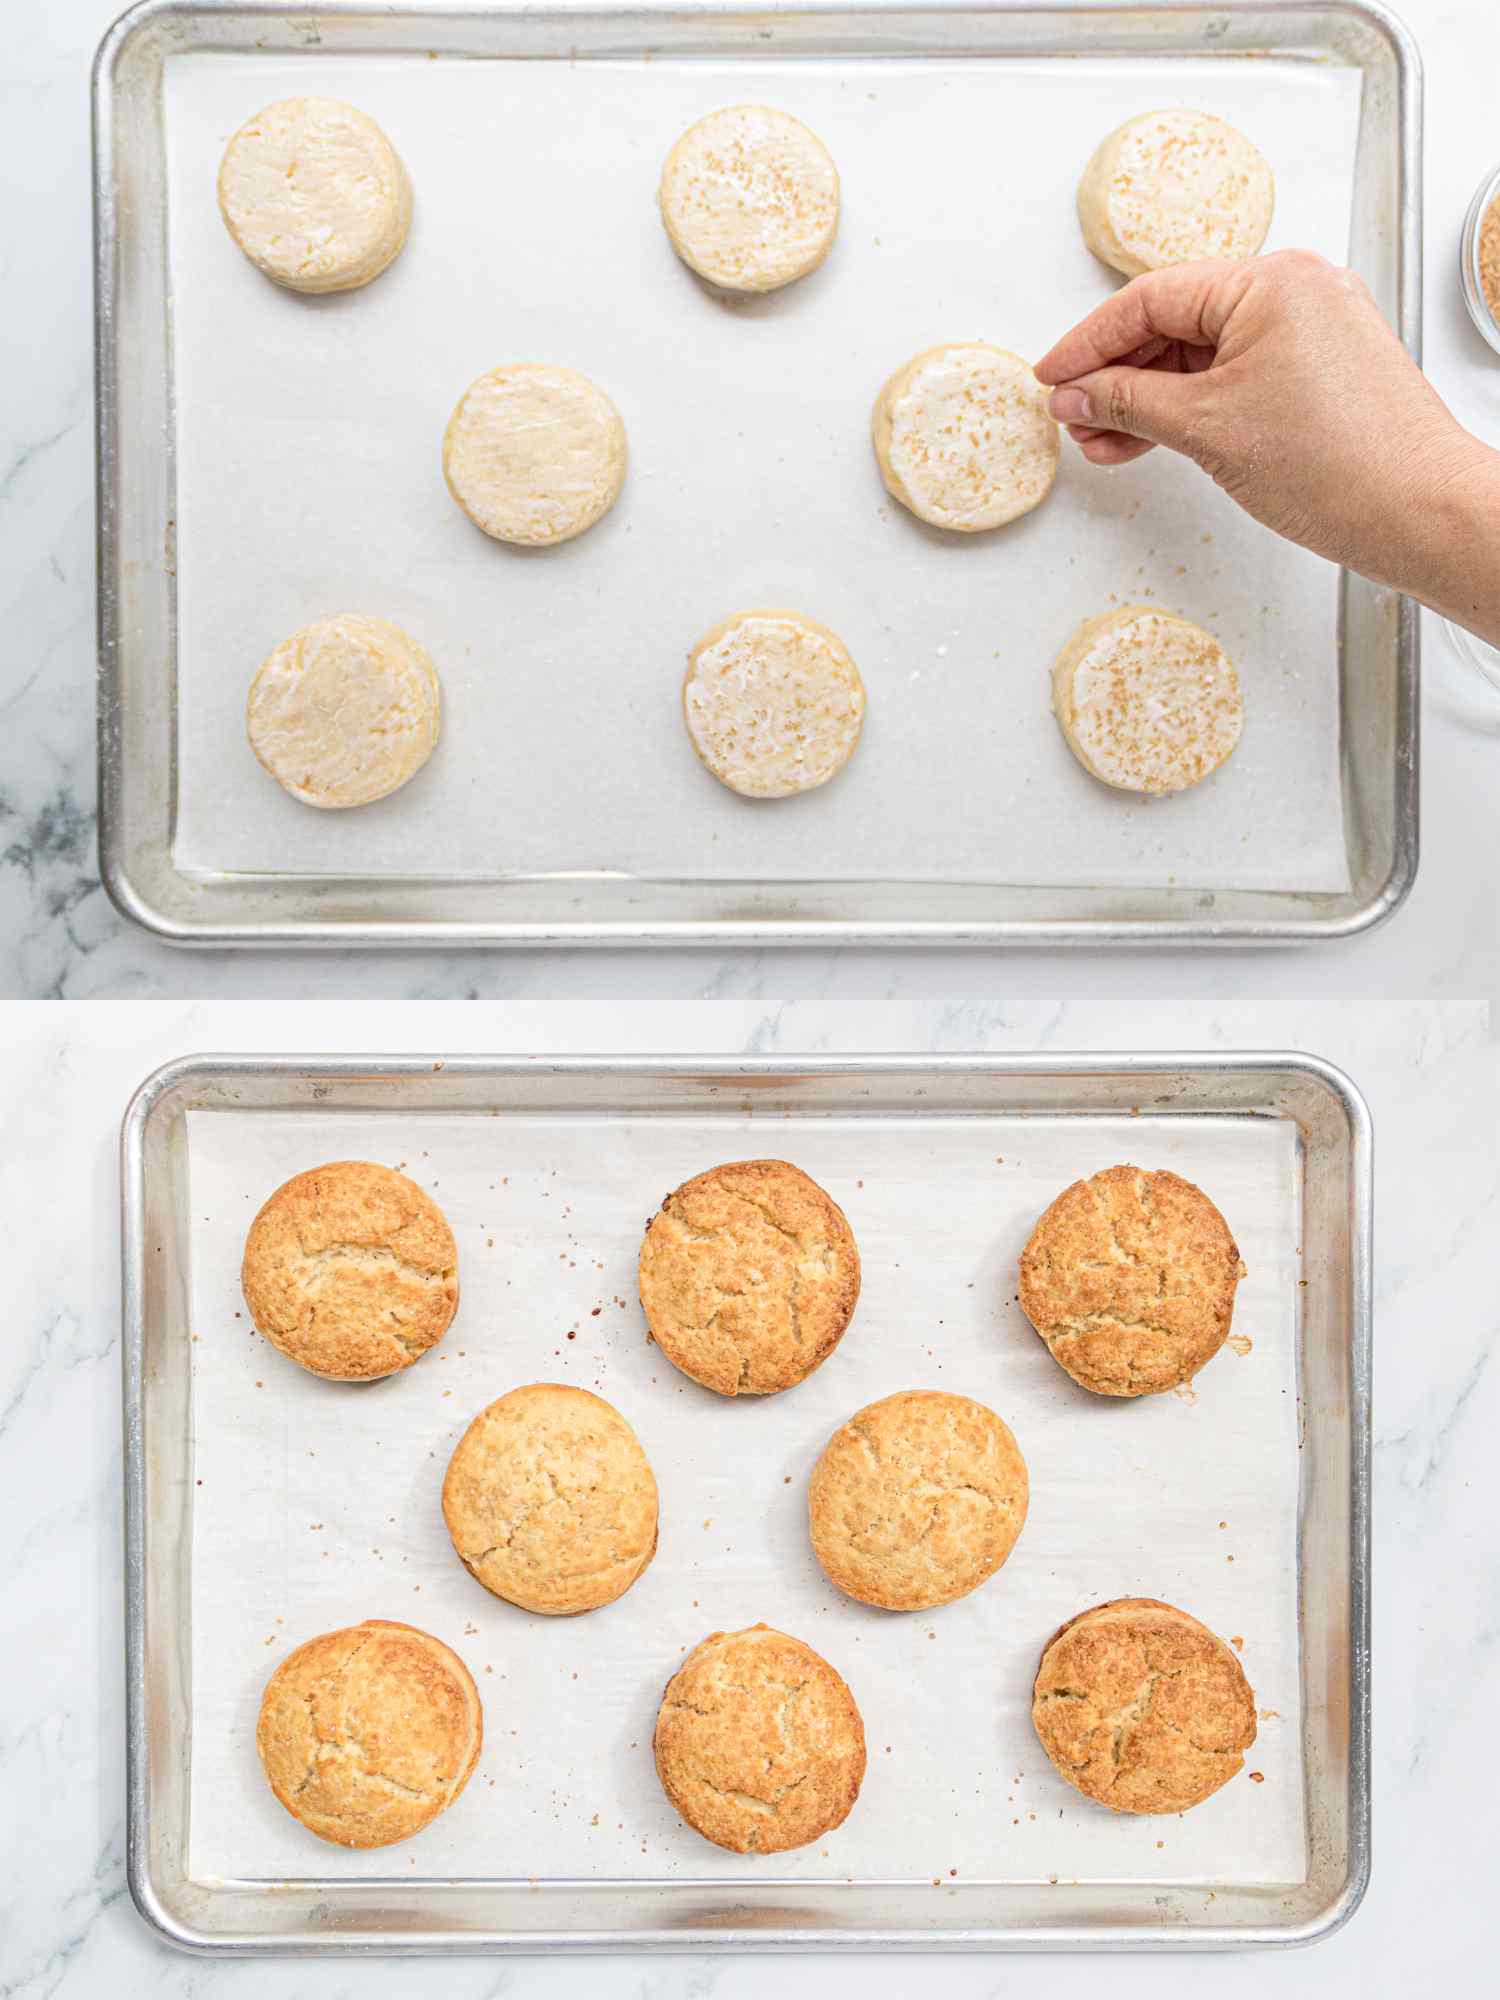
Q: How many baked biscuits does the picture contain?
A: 8